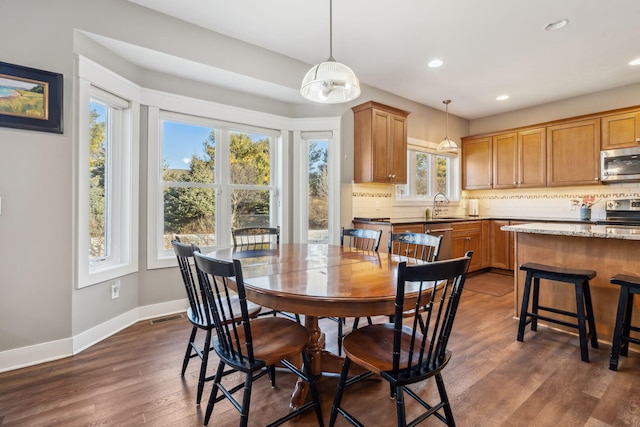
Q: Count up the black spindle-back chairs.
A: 6